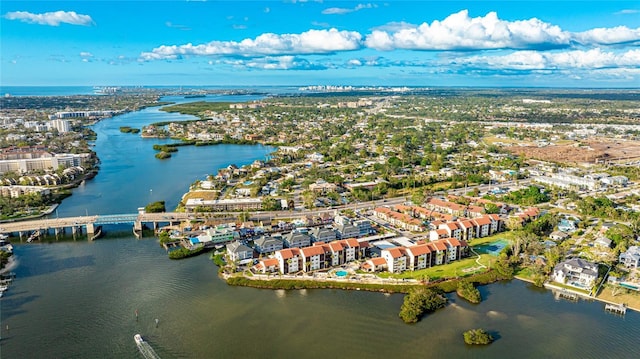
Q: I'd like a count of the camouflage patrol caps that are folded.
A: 0